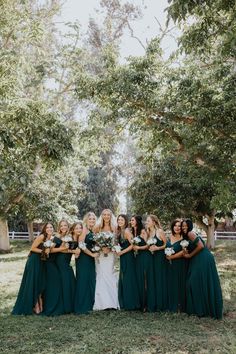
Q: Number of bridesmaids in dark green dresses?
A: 9